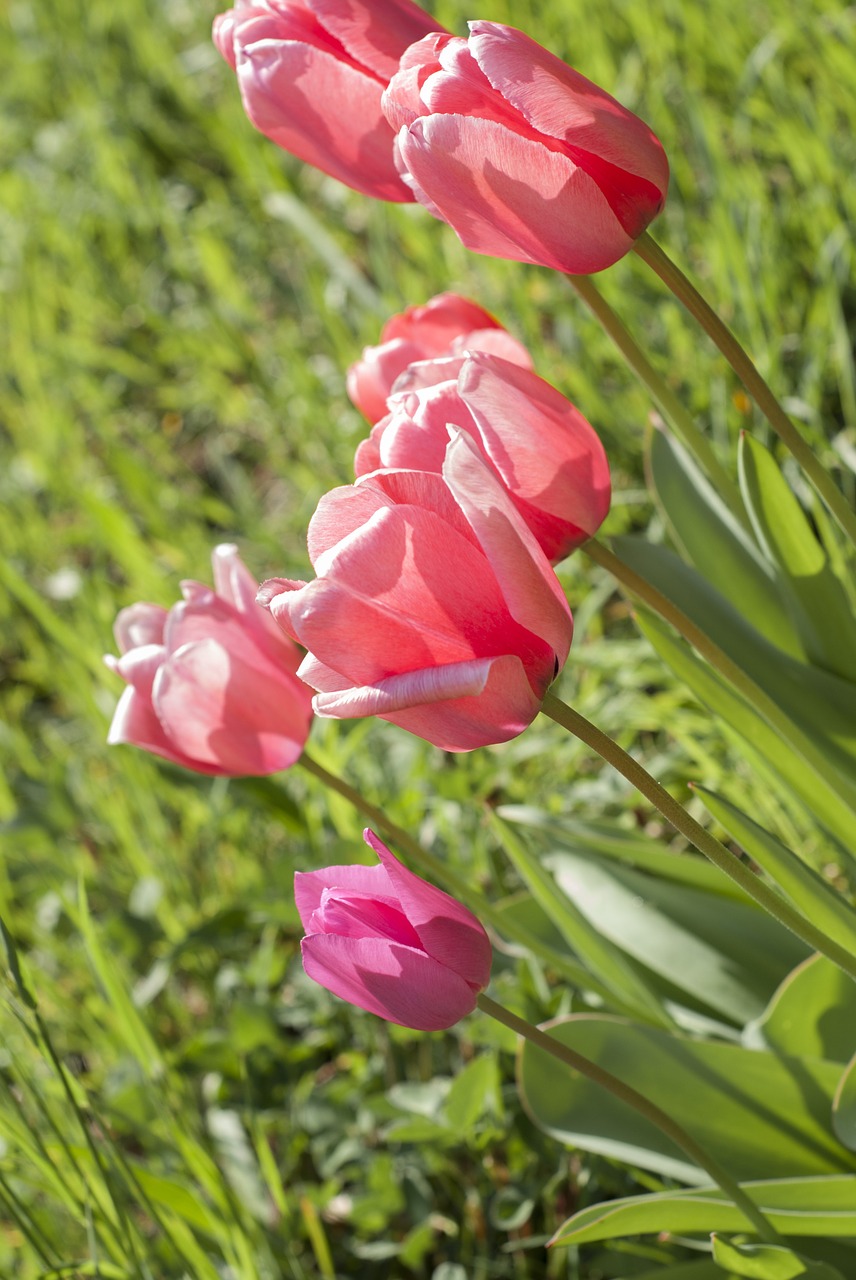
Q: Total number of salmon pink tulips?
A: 6